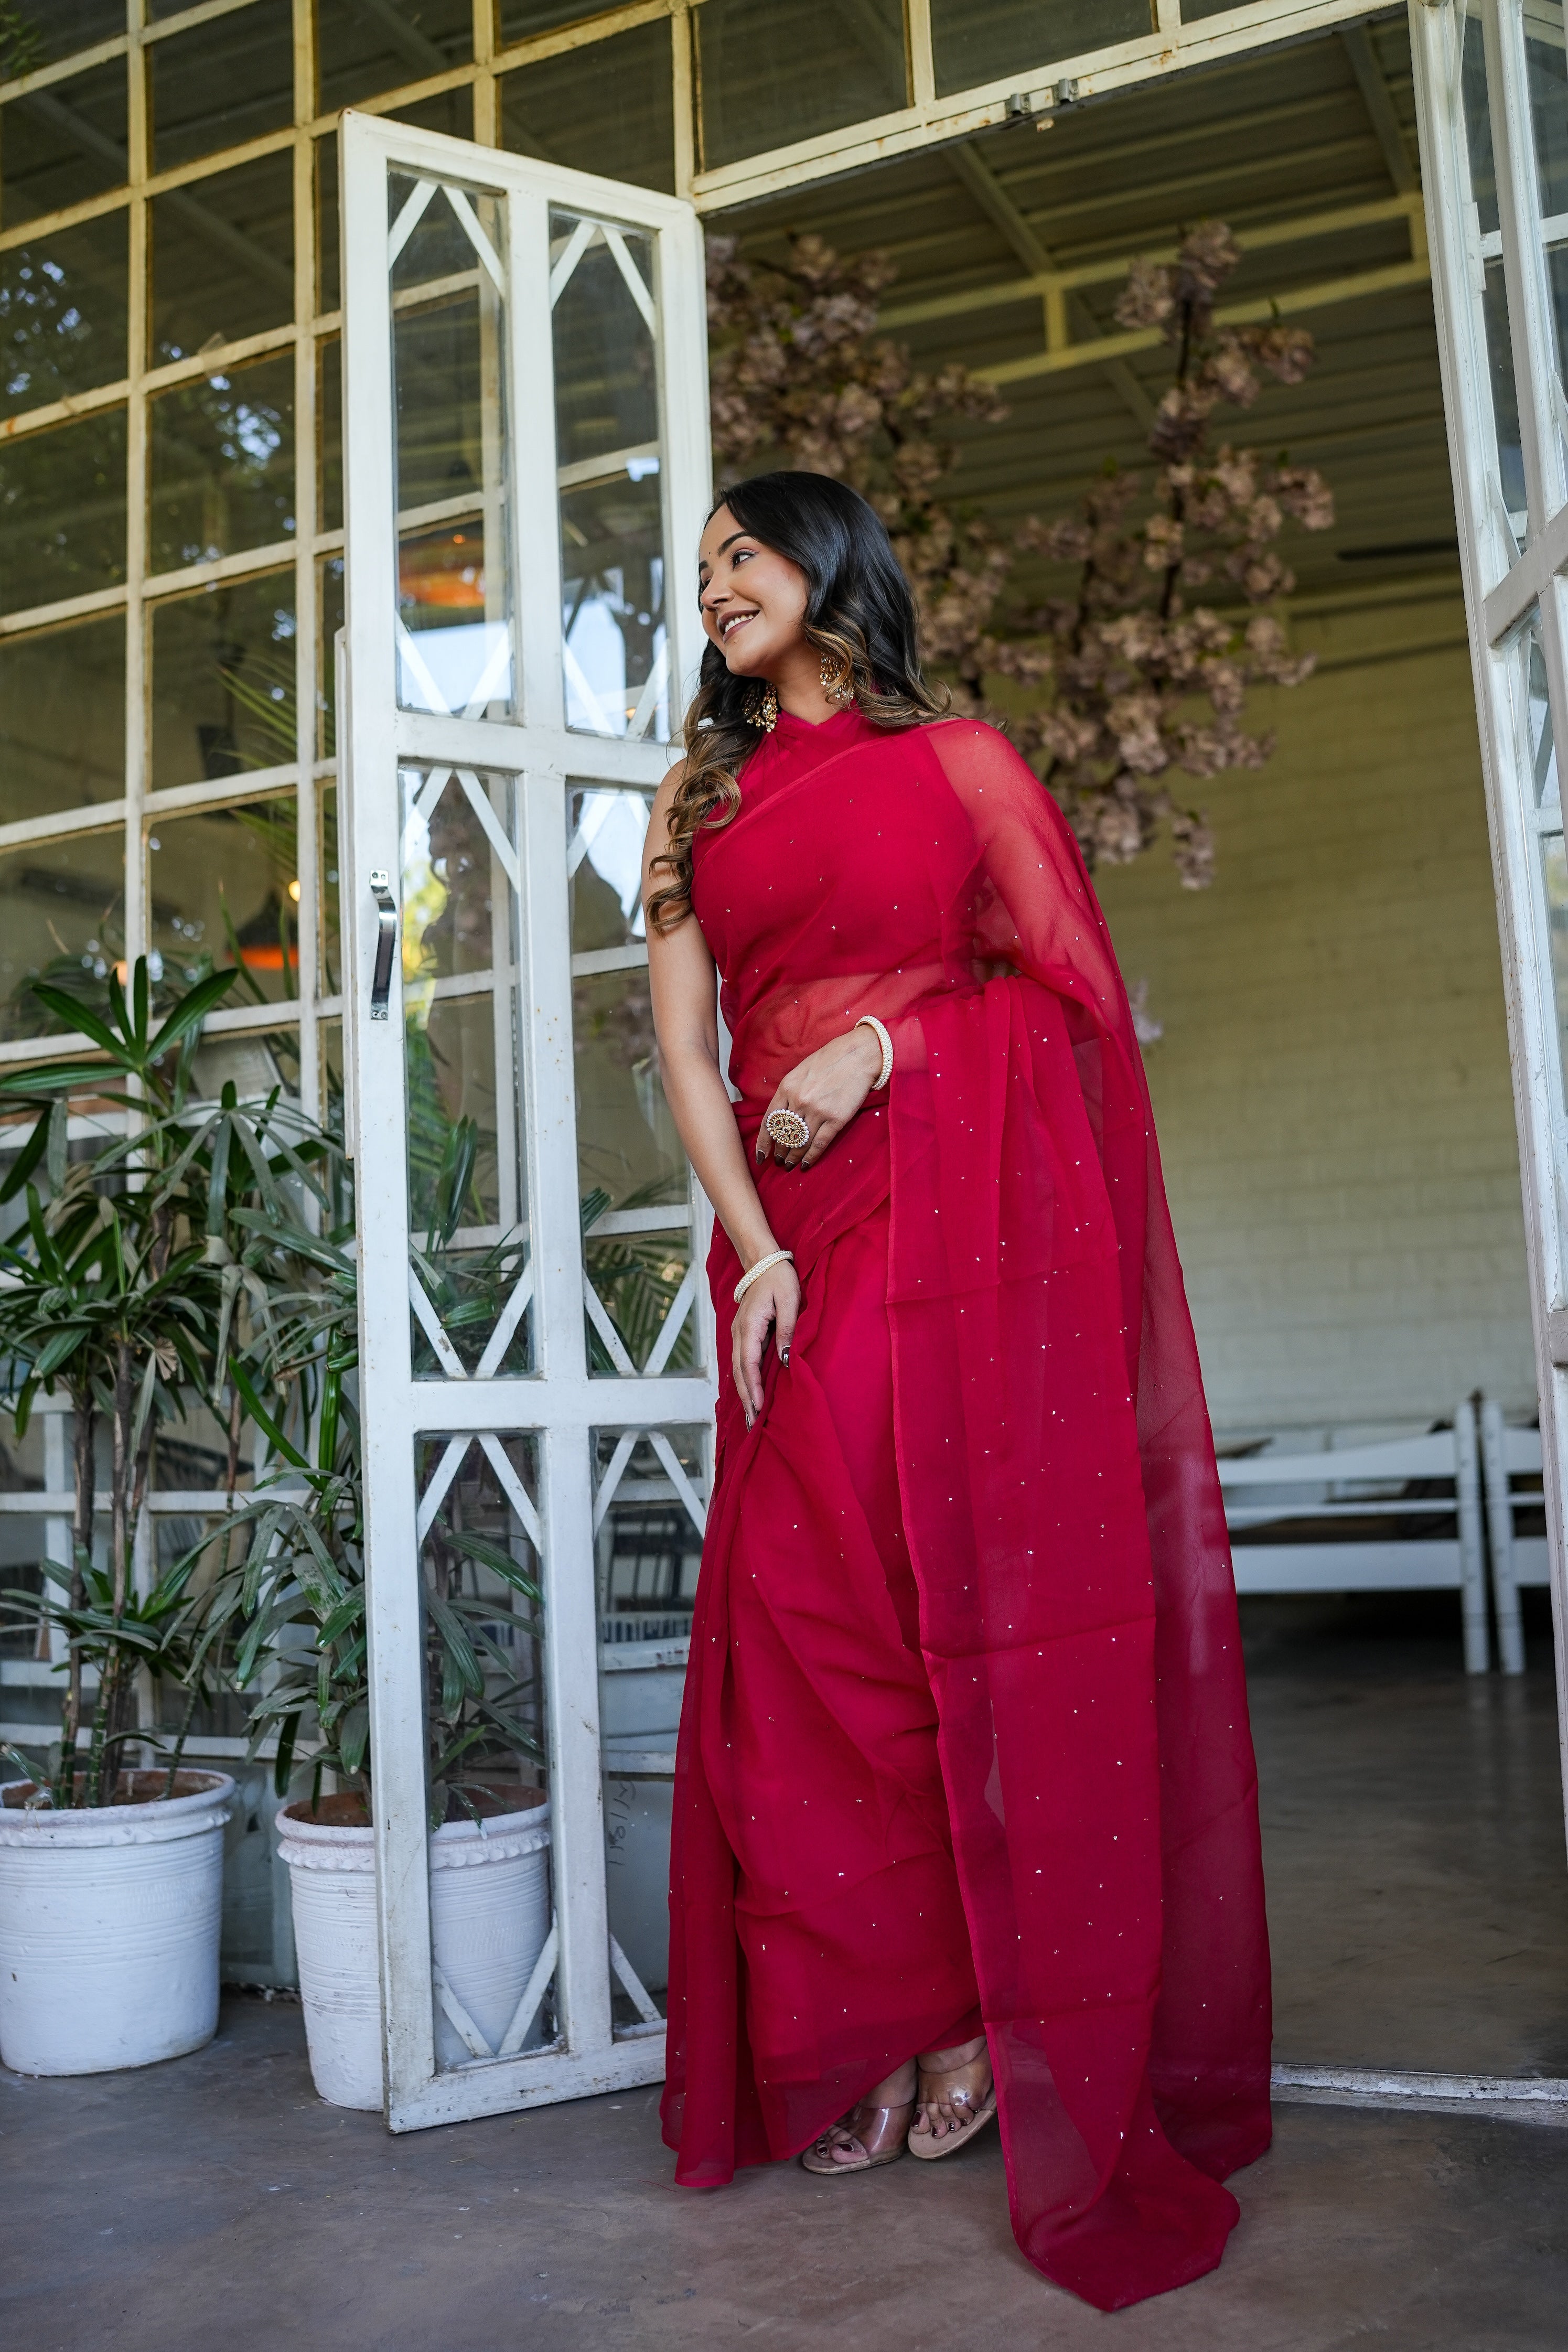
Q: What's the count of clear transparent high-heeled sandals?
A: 2